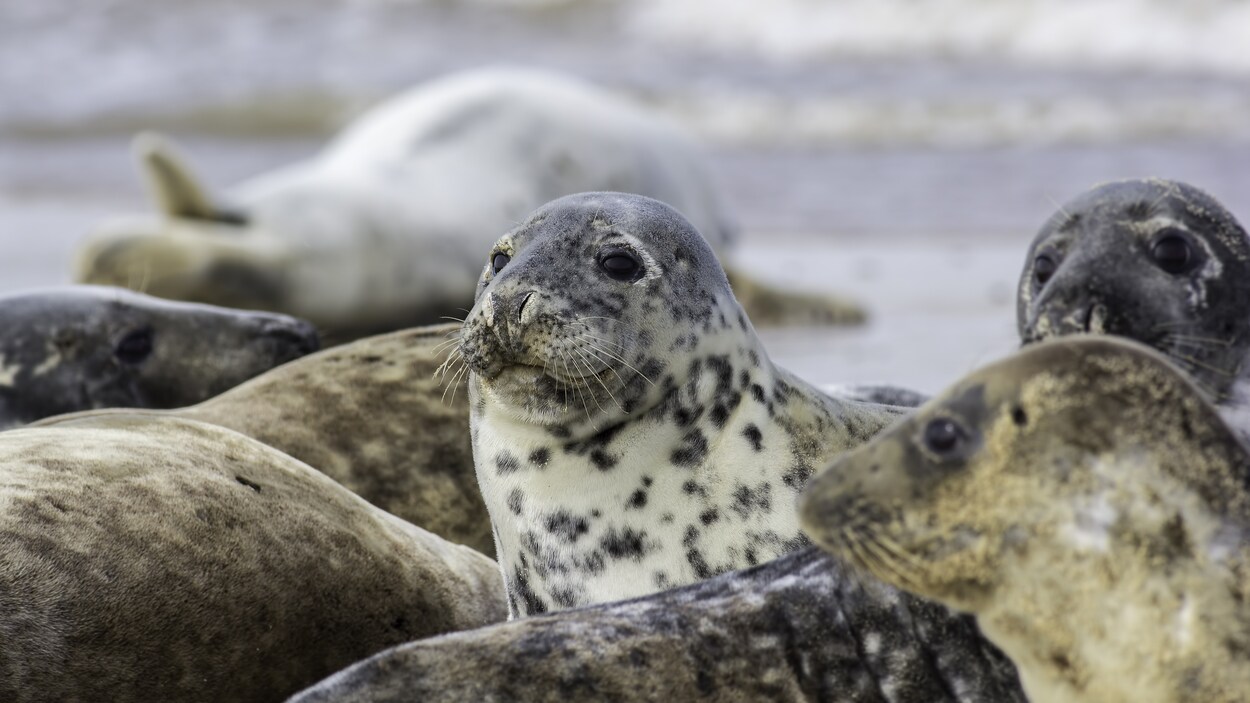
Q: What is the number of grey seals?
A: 8